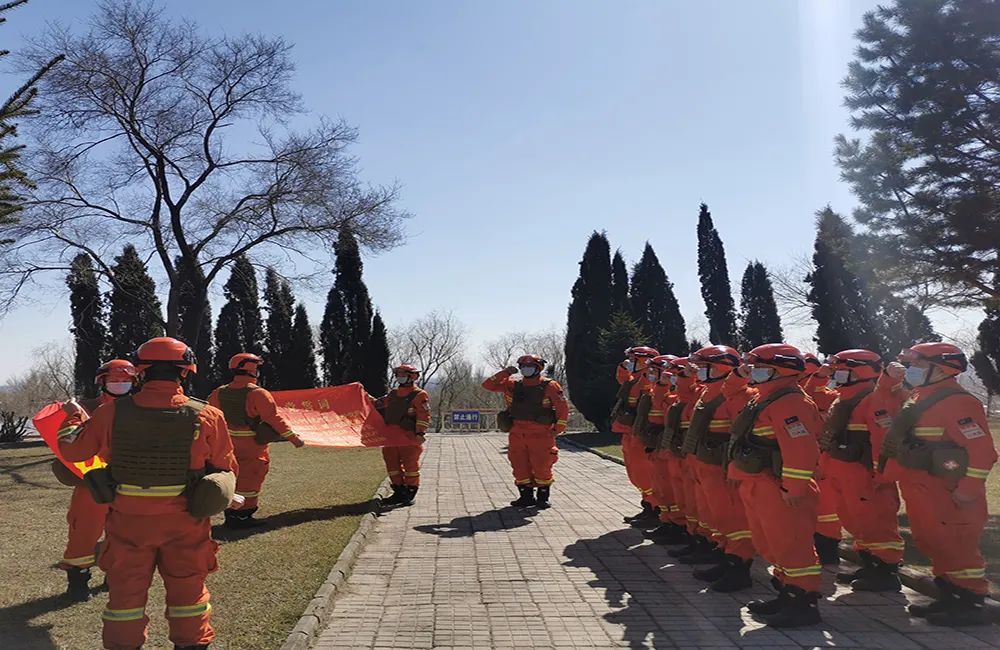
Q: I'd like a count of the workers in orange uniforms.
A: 13